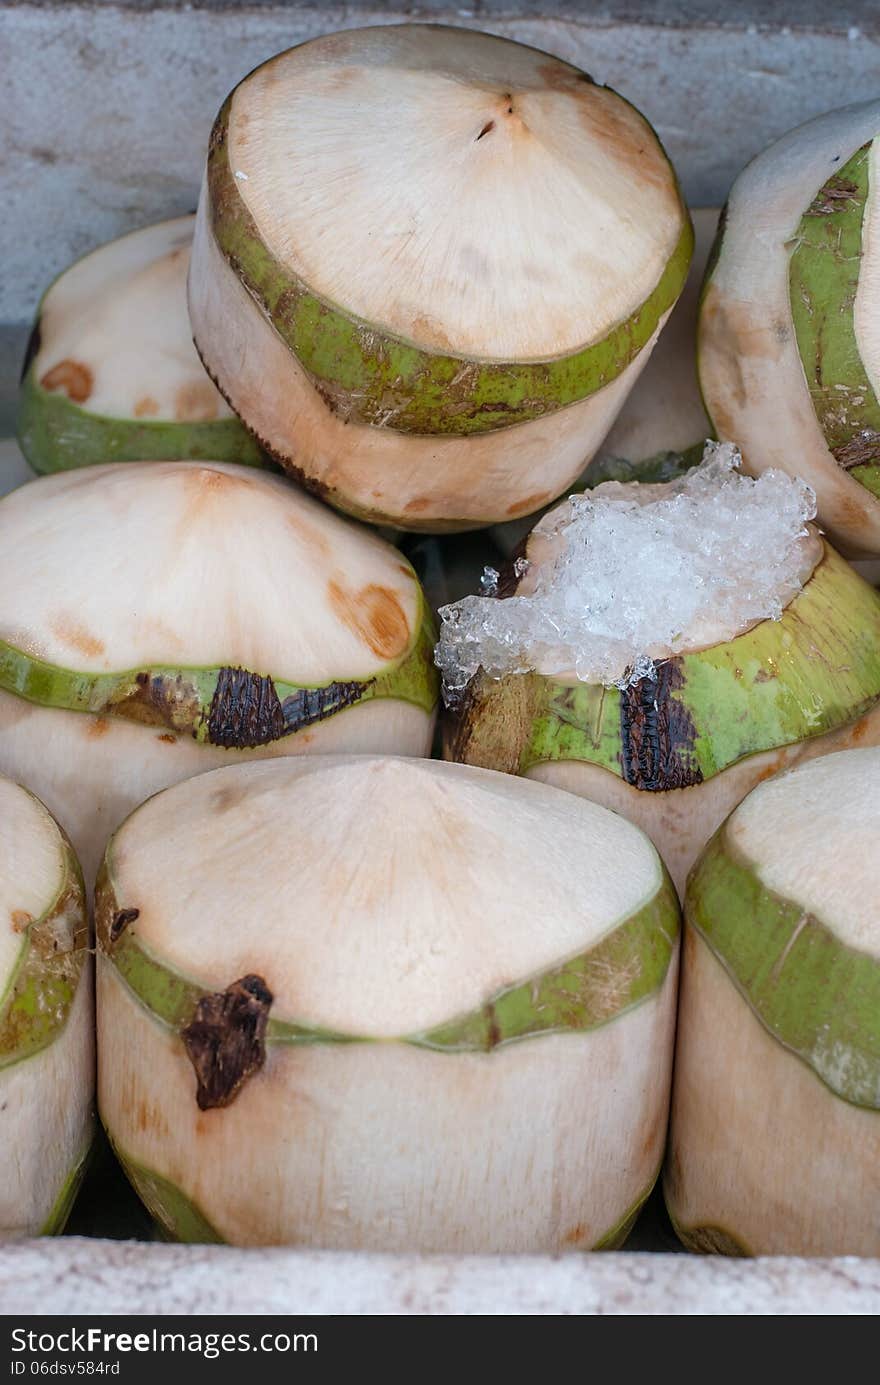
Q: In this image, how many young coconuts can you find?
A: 9